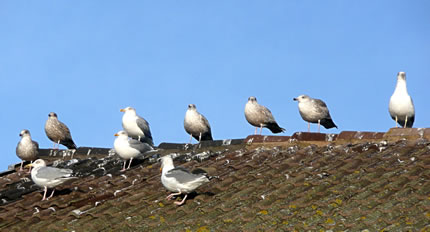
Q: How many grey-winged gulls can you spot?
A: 4